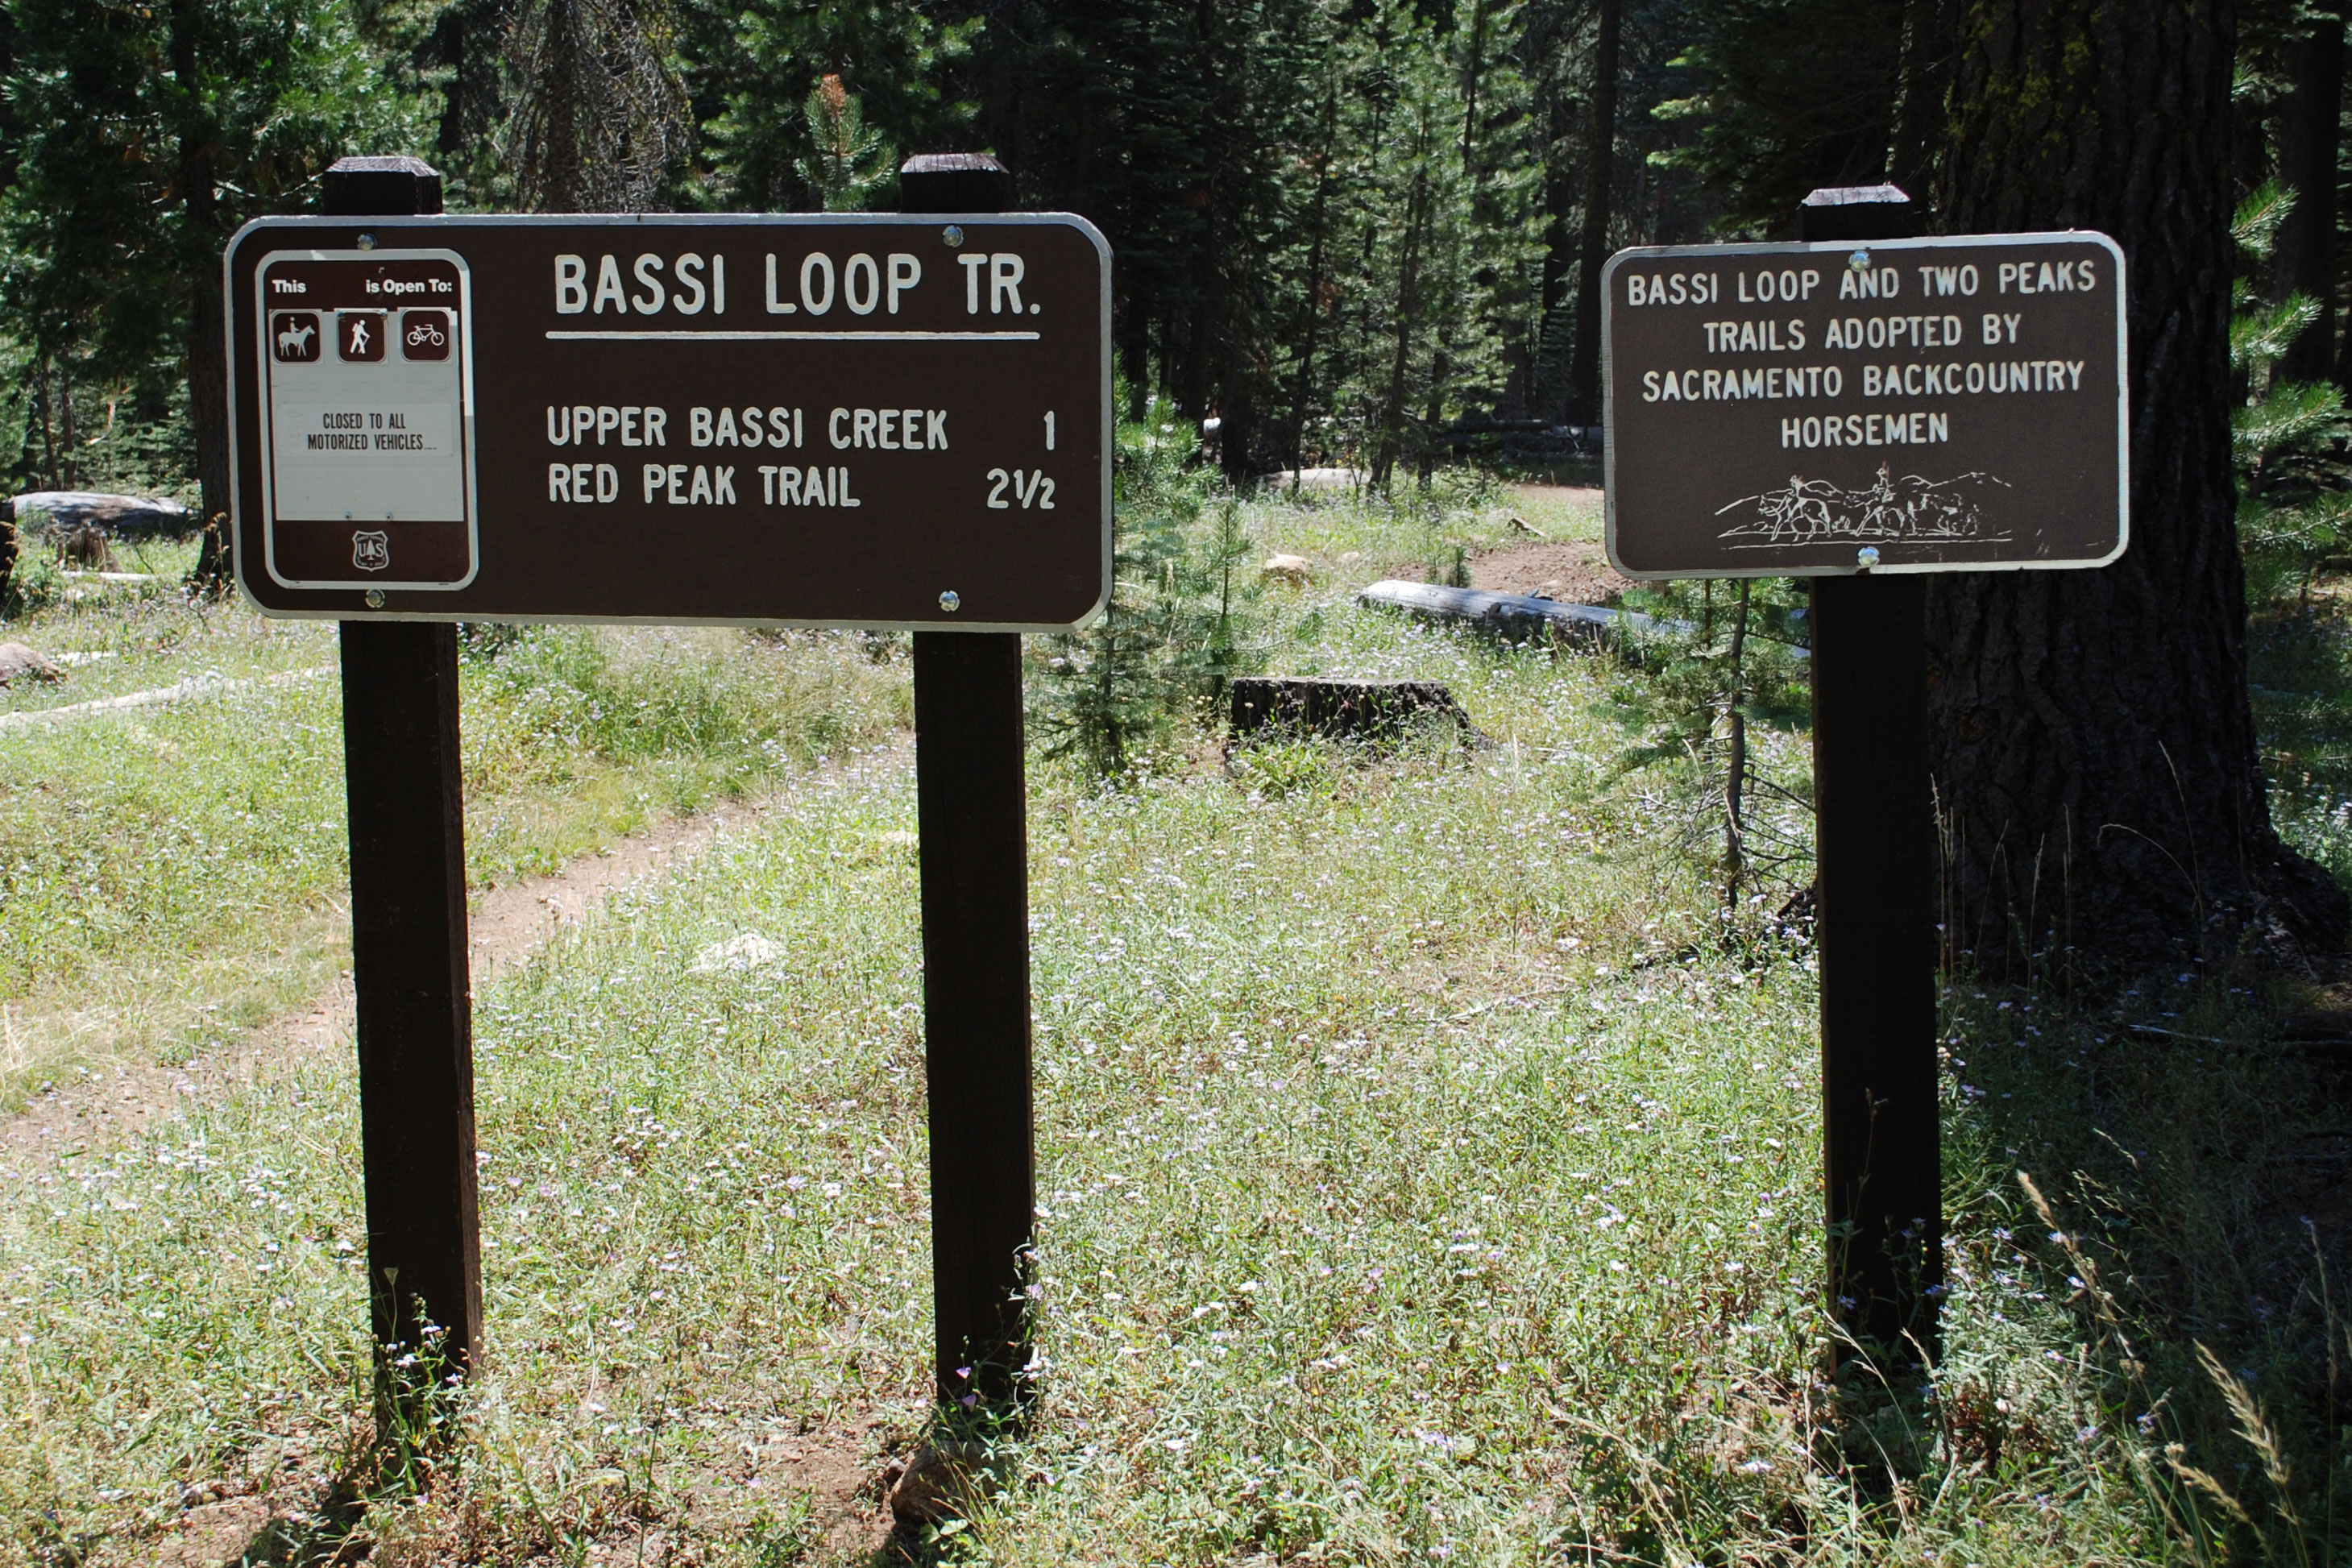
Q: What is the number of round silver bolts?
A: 6